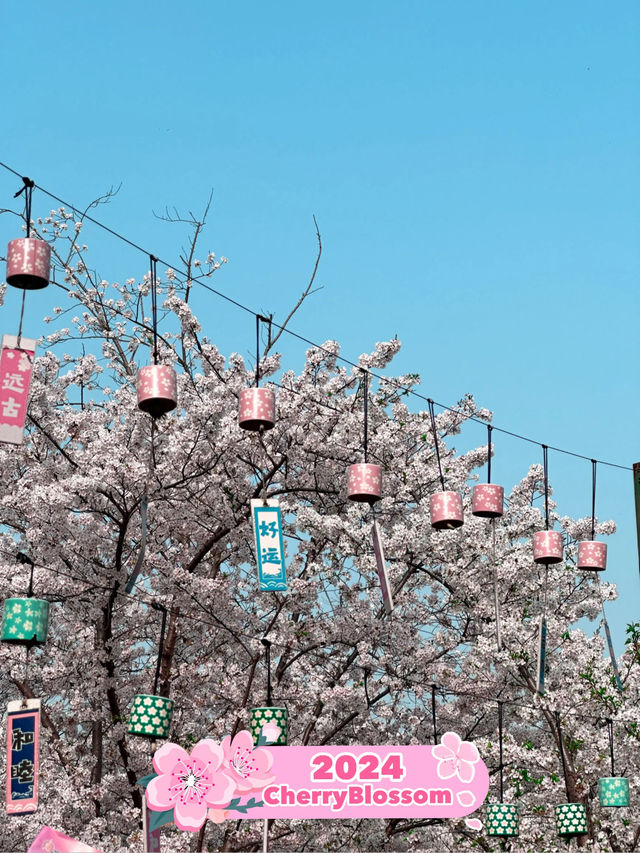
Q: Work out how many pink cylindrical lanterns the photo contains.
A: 8